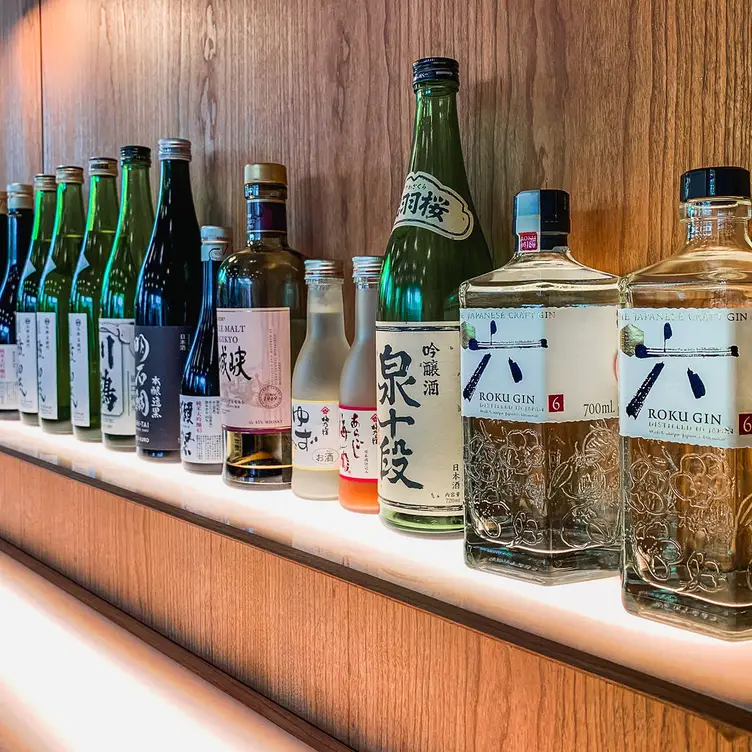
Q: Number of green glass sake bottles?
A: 5